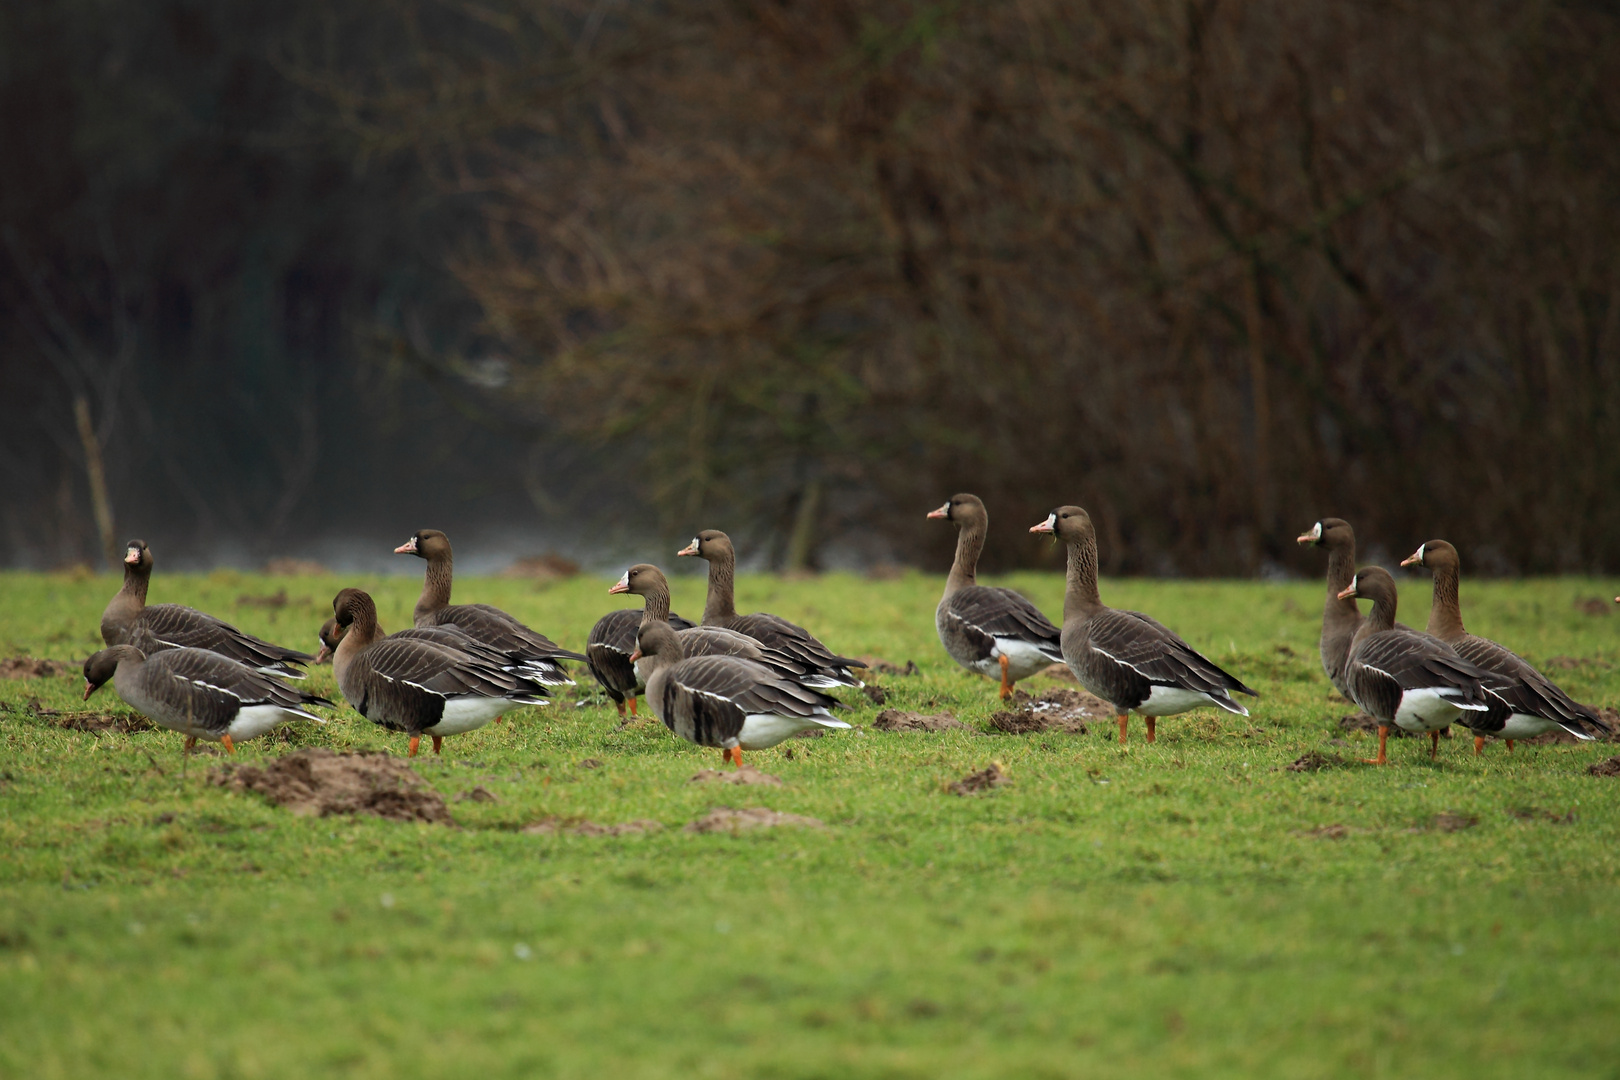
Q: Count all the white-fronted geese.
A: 14